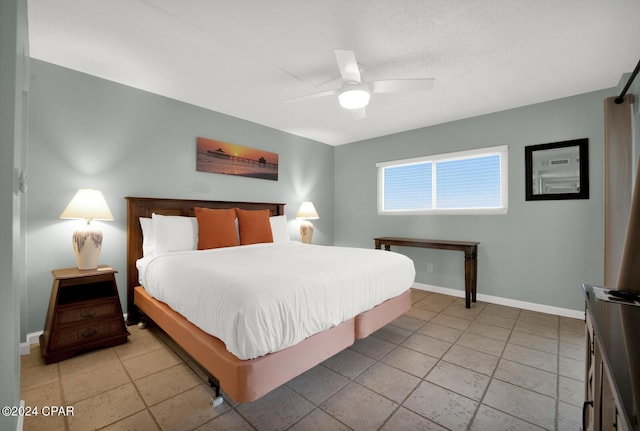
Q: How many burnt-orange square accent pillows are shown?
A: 2